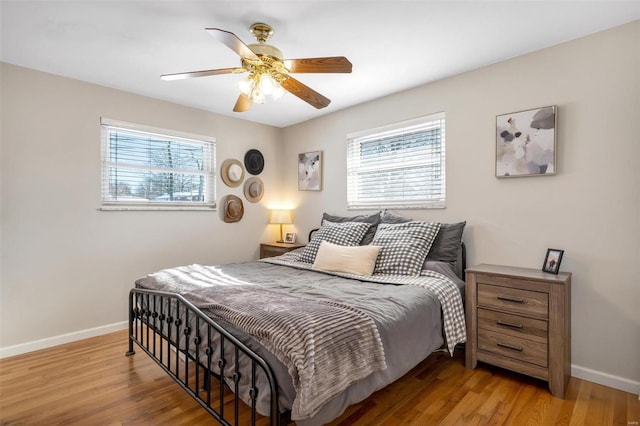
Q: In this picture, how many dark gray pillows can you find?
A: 2